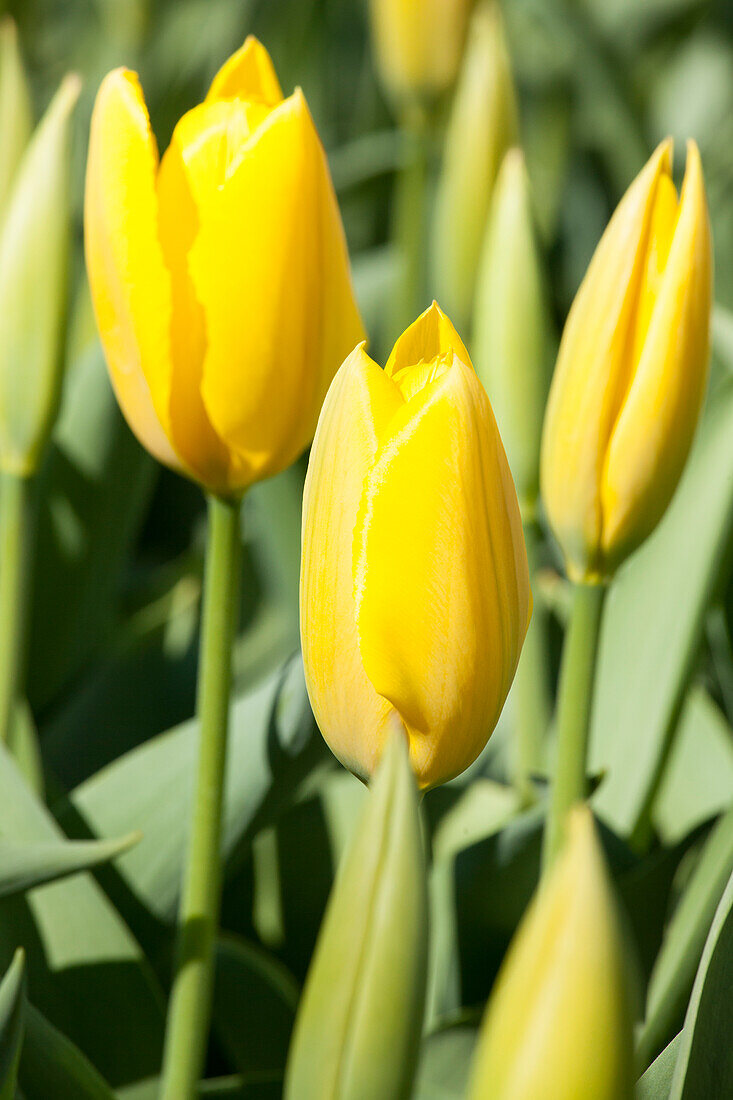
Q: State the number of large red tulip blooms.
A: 0